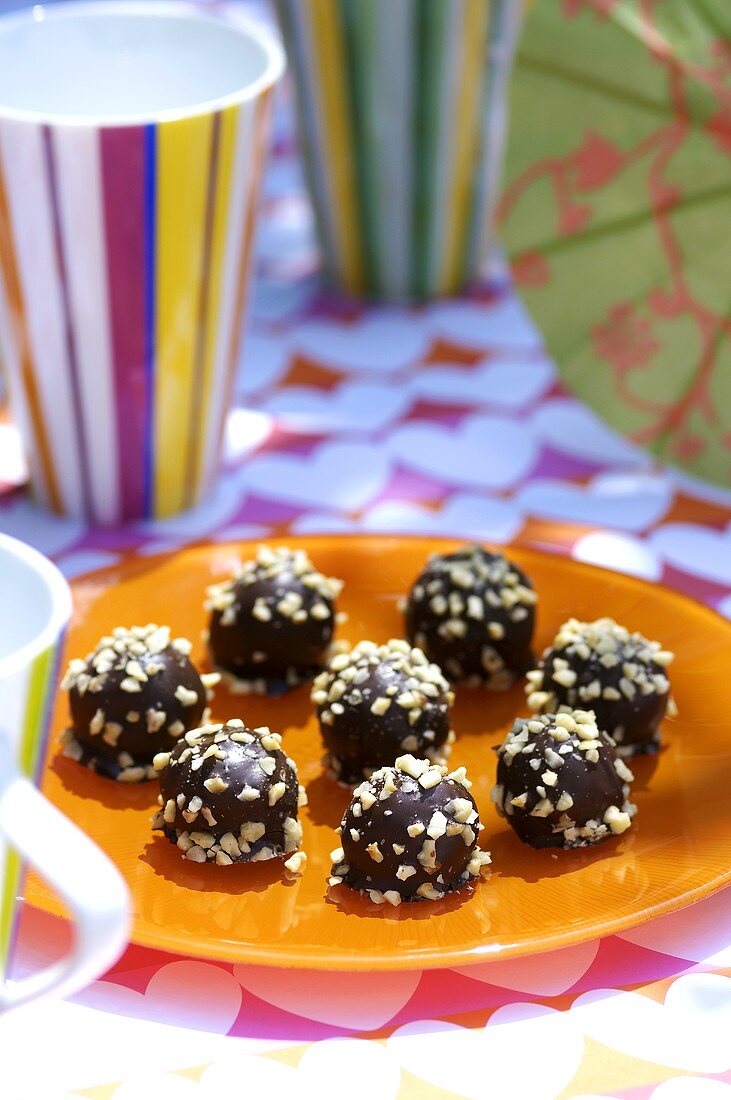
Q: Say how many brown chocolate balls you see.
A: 8